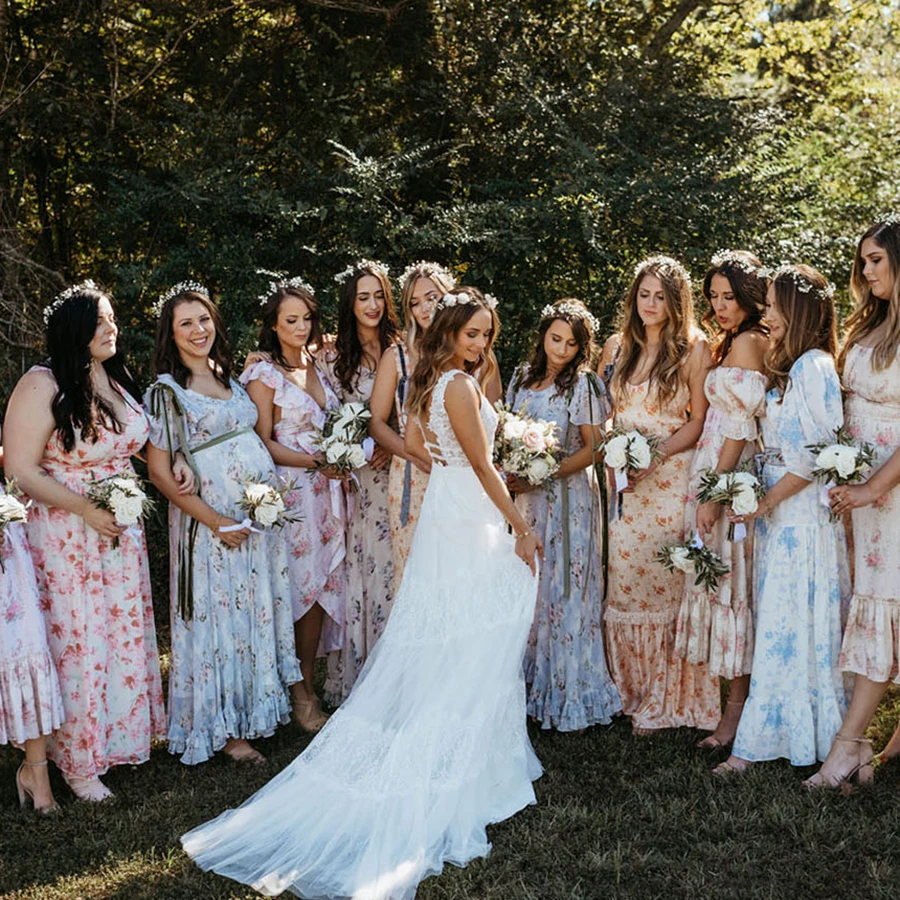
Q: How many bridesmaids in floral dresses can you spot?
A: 11